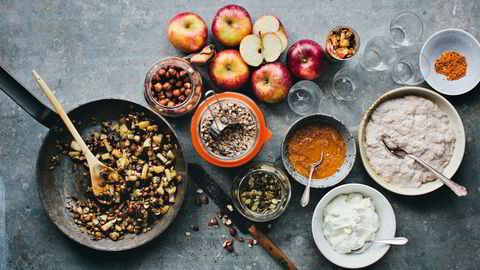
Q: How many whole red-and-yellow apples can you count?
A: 5